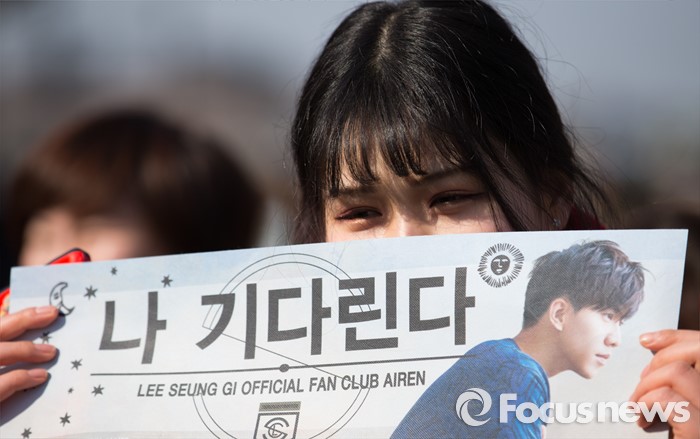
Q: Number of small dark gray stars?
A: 9